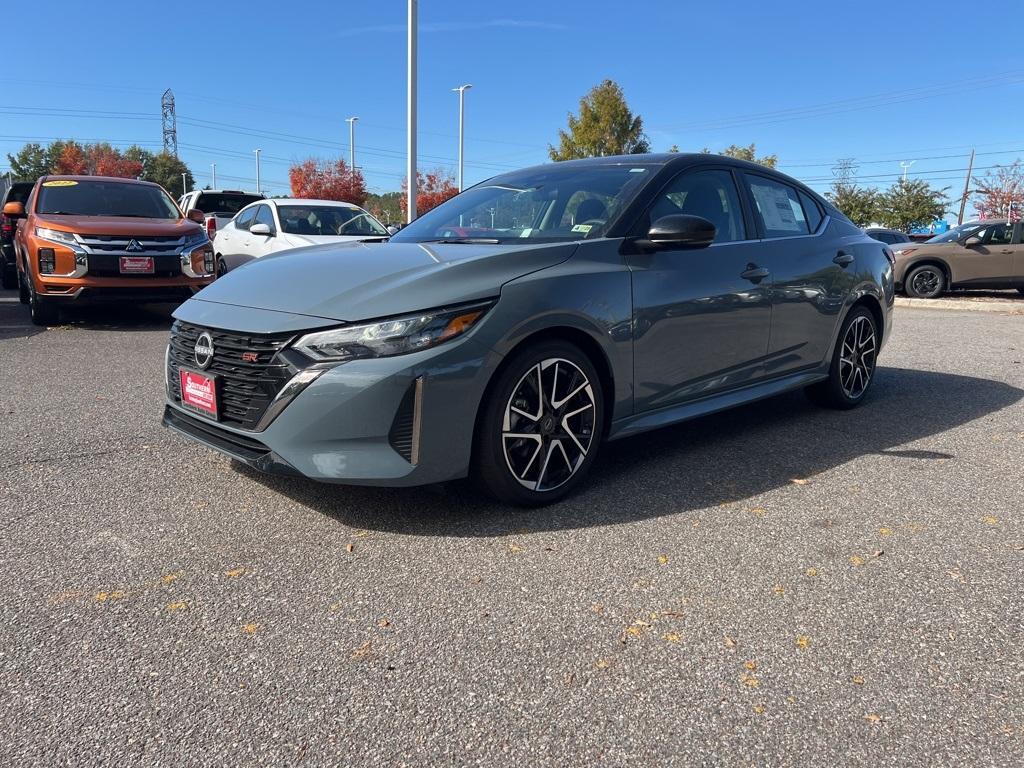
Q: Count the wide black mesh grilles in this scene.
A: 1